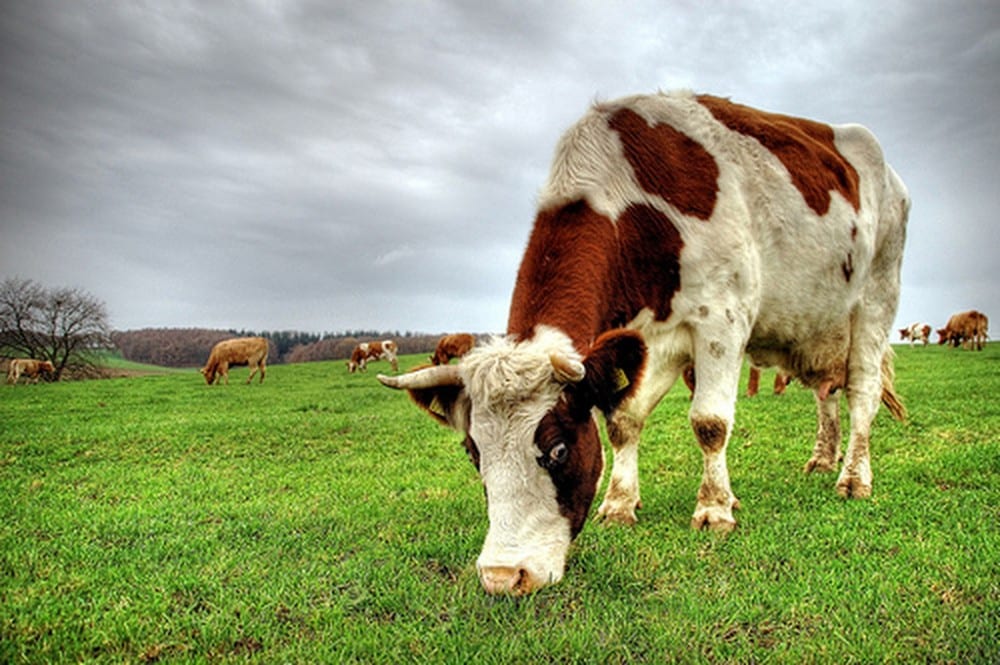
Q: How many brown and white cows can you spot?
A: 3